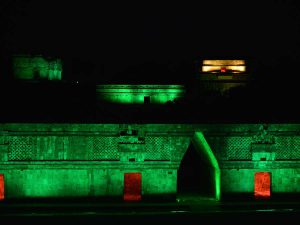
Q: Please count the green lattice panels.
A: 5